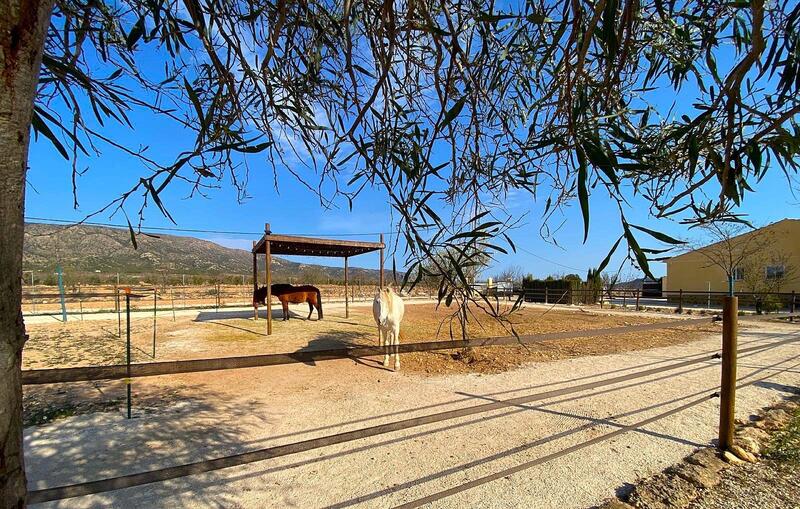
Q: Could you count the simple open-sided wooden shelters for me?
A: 1